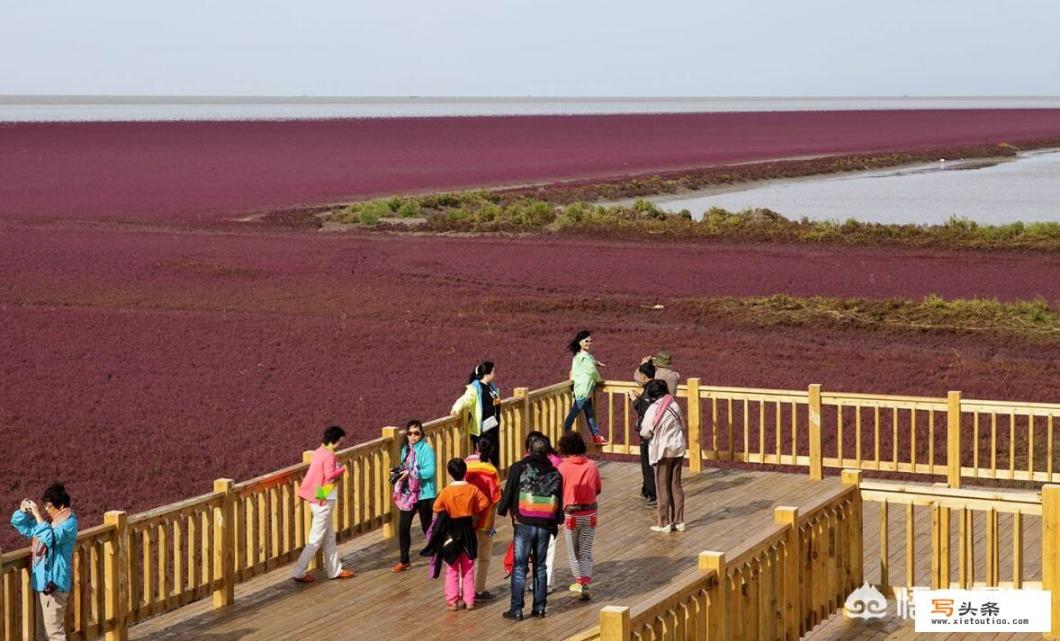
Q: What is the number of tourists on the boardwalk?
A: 13